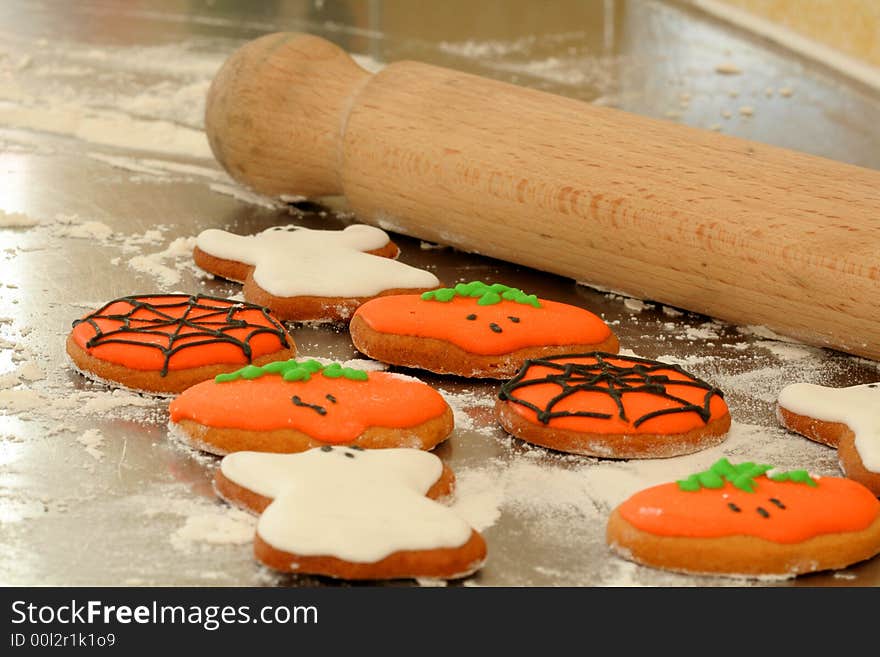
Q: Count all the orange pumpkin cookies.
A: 3